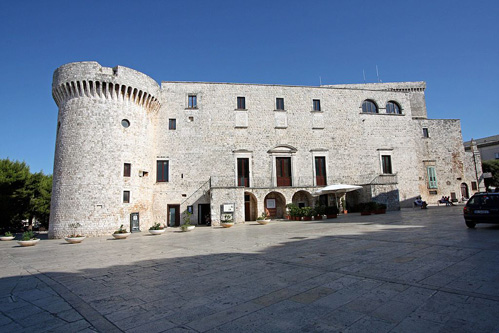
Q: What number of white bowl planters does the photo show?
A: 8